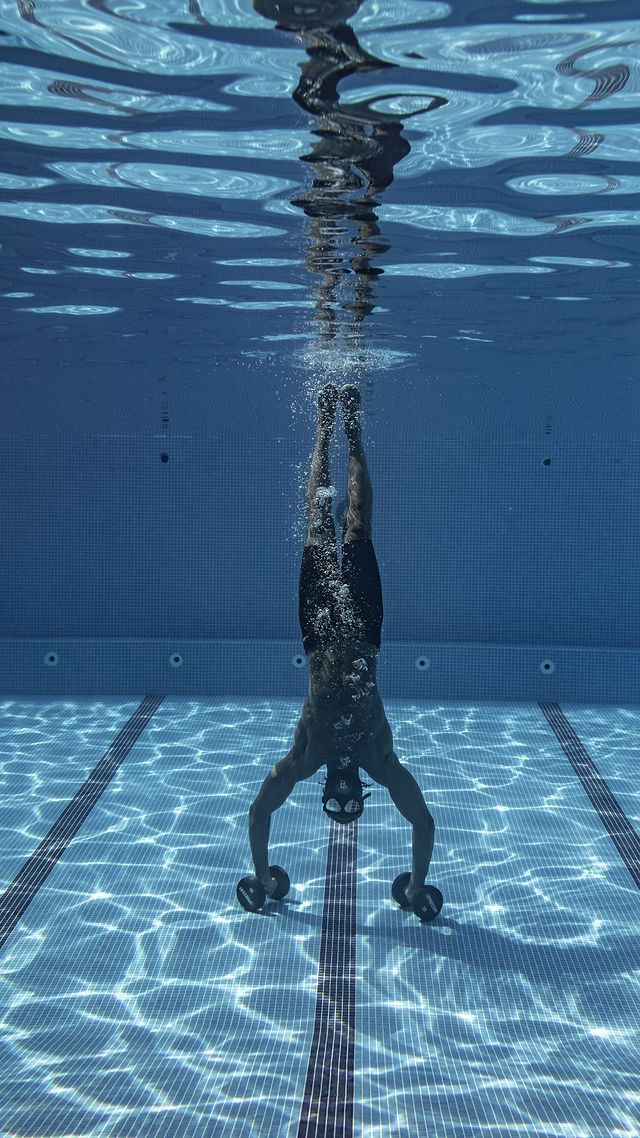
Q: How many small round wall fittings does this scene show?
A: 5